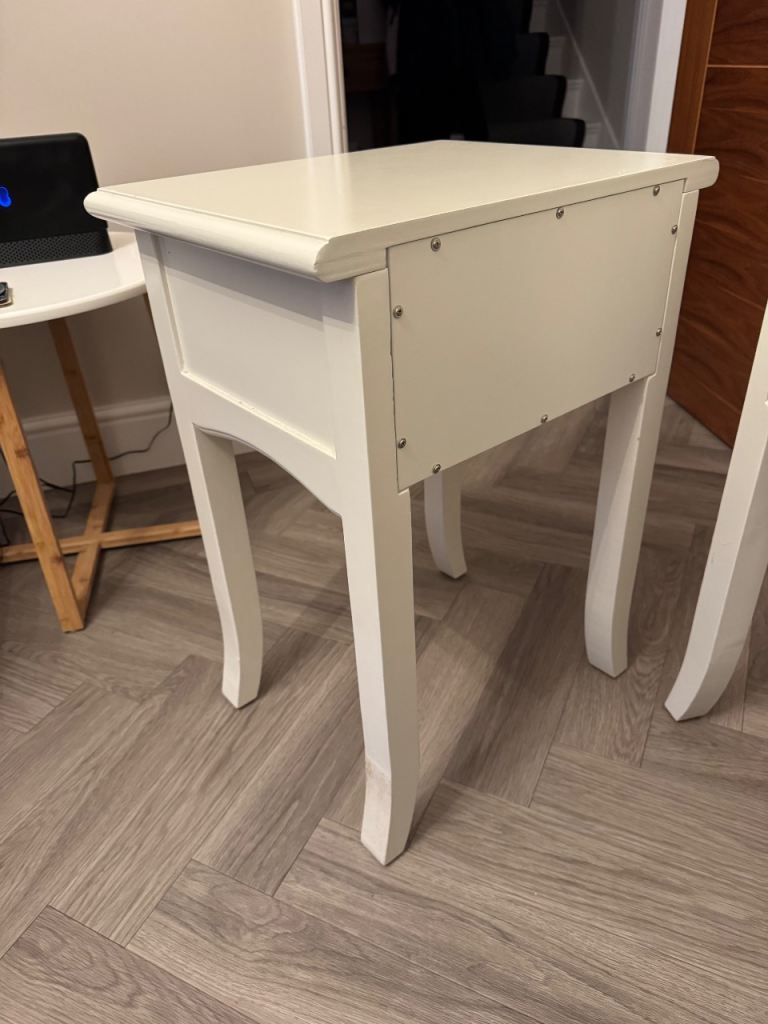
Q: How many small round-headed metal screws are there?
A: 10